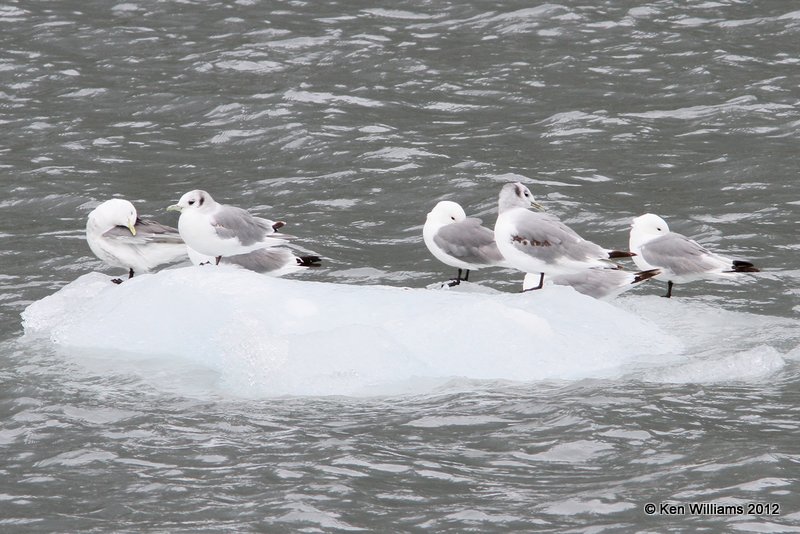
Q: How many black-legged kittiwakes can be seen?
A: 7